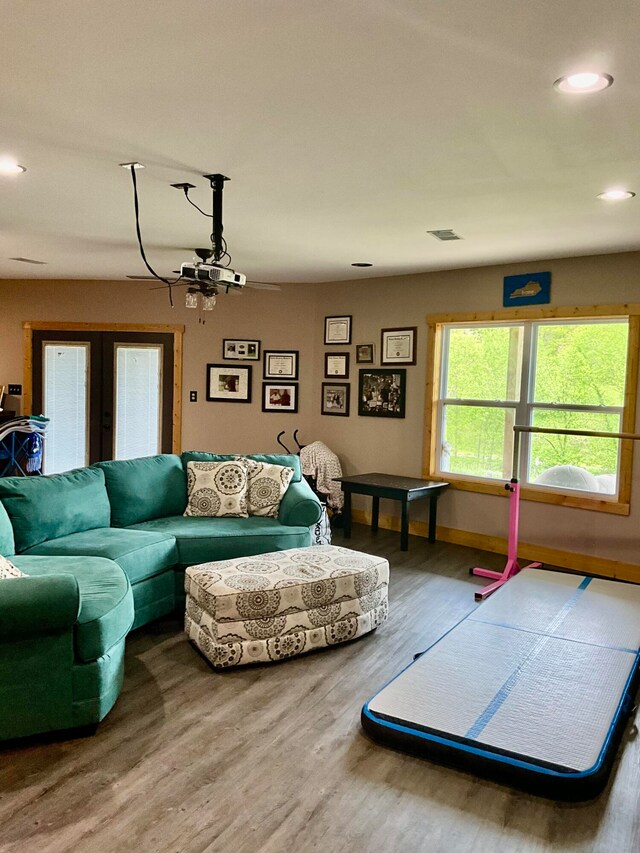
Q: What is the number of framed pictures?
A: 10